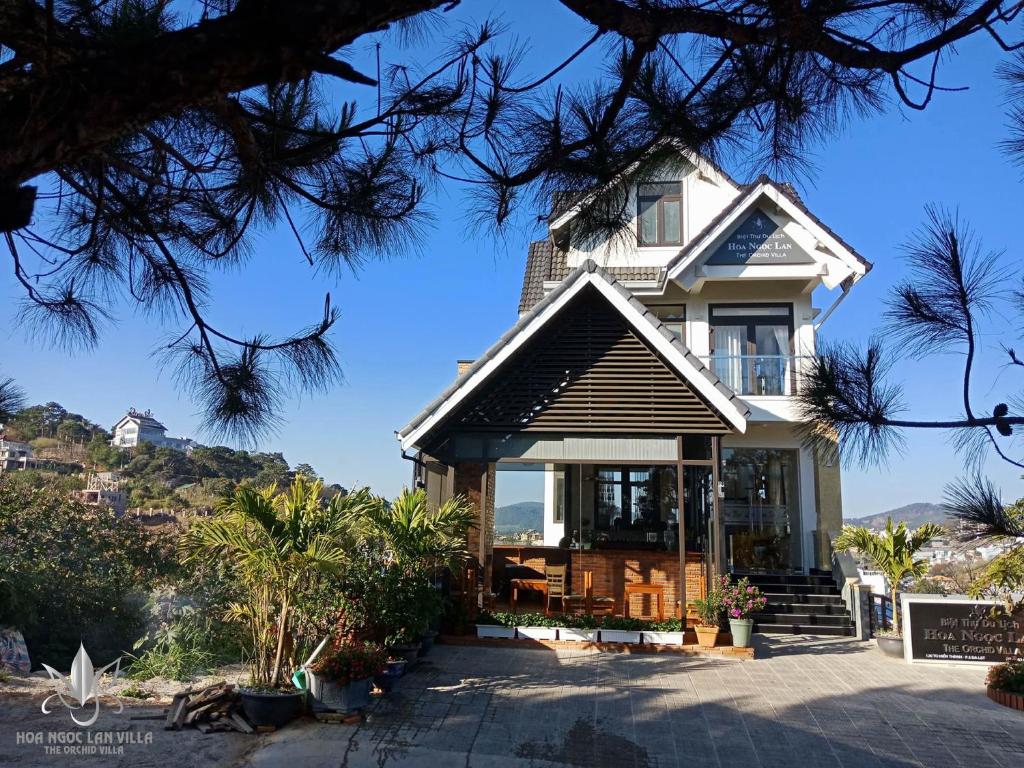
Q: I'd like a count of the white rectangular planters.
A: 5